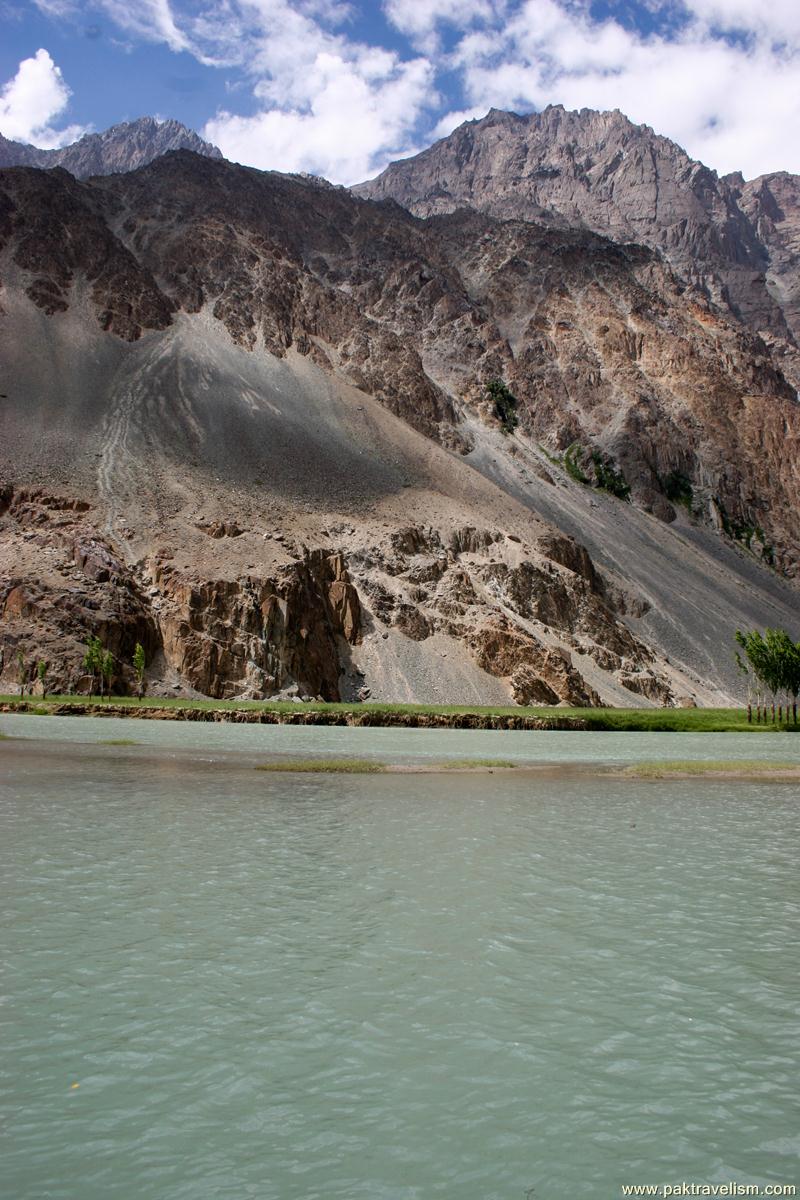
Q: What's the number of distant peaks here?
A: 2